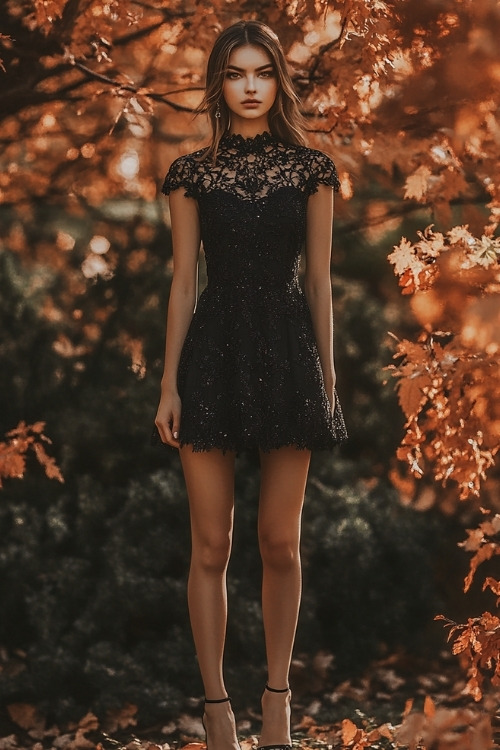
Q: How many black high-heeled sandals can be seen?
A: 2